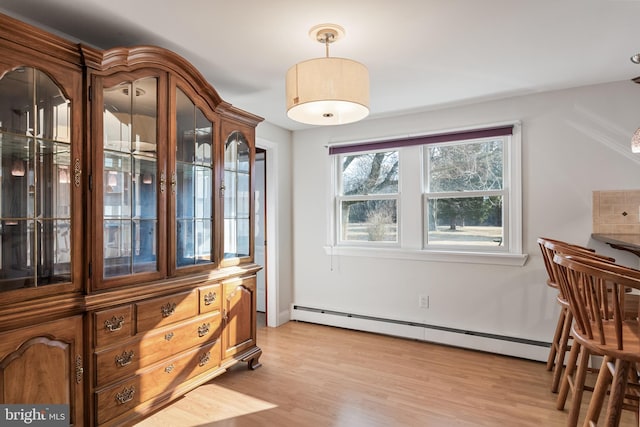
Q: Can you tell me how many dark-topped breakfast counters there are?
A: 1